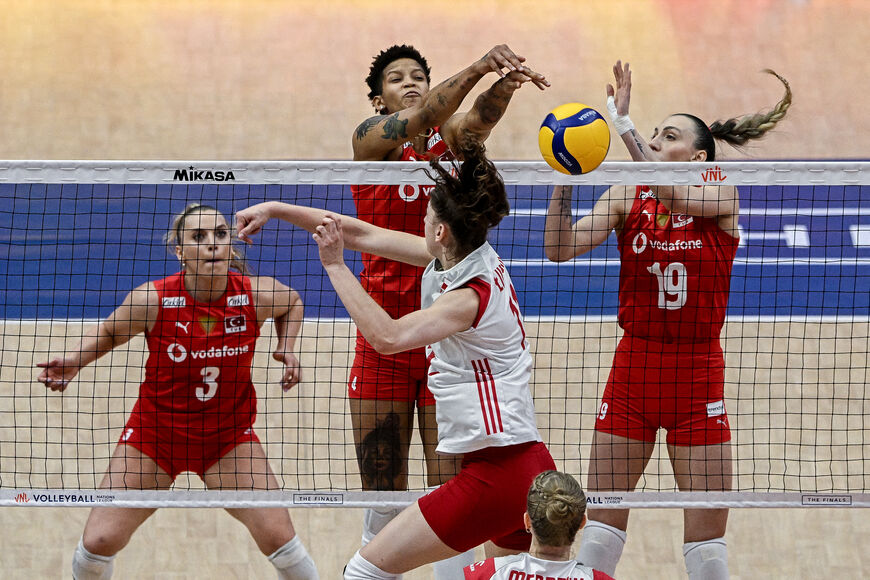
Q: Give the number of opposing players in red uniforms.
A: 3